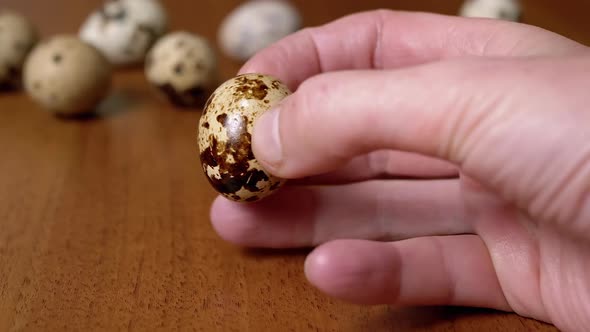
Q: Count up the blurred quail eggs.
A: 6